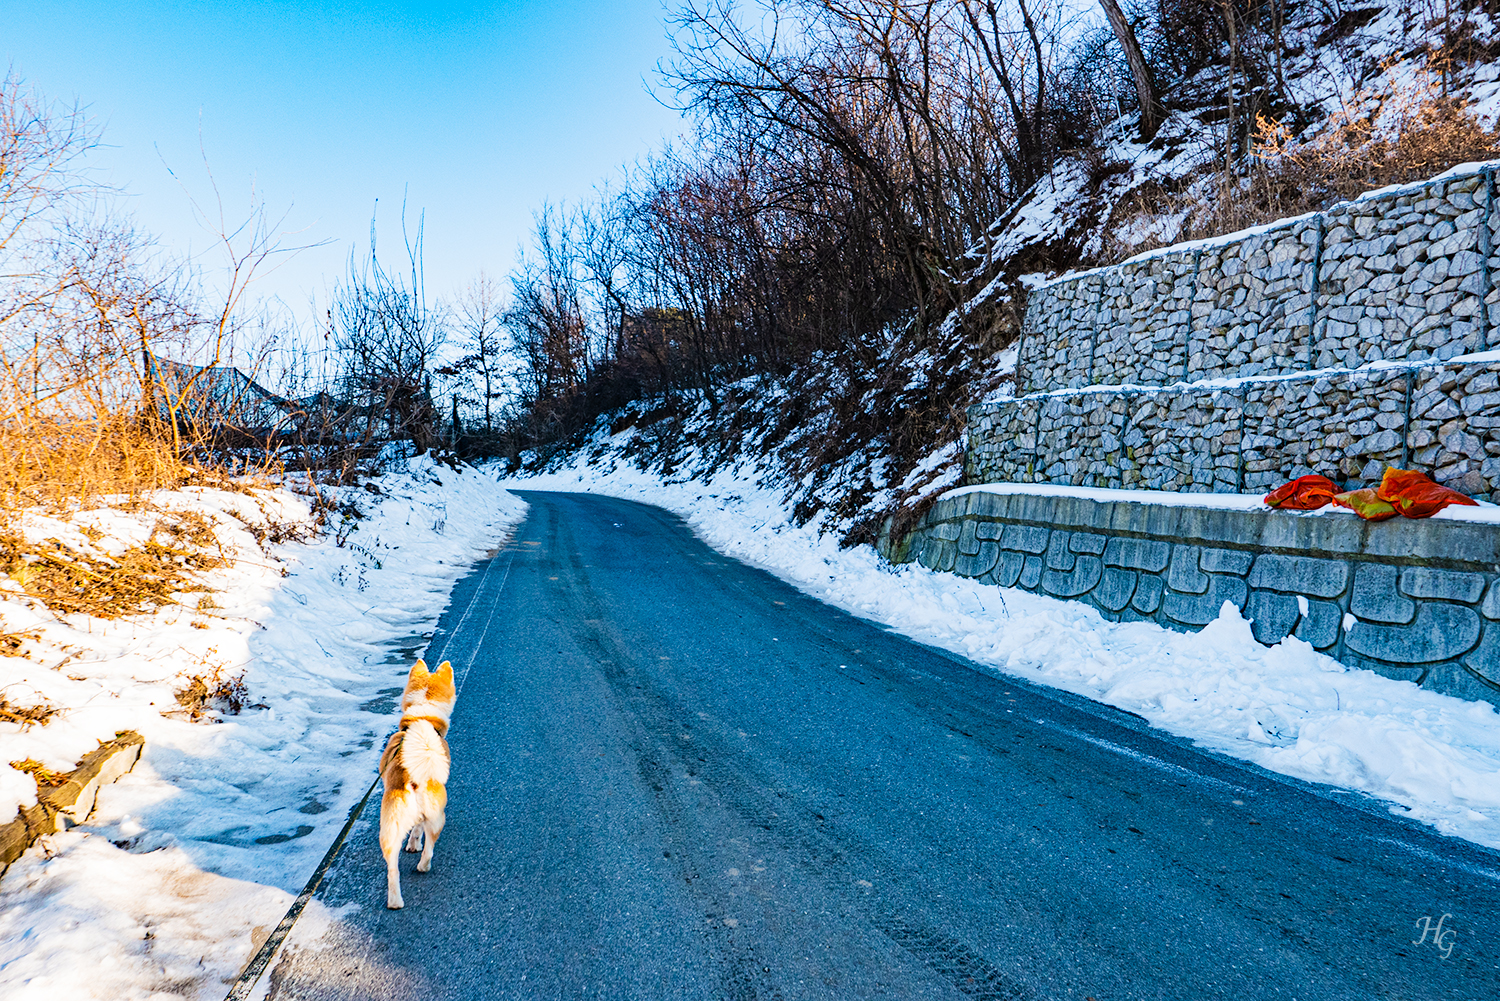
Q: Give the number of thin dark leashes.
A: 1